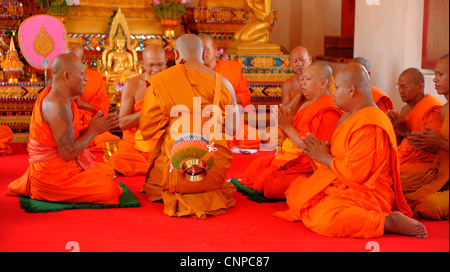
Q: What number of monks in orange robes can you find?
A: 11